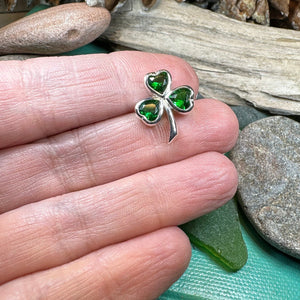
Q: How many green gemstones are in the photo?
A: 3